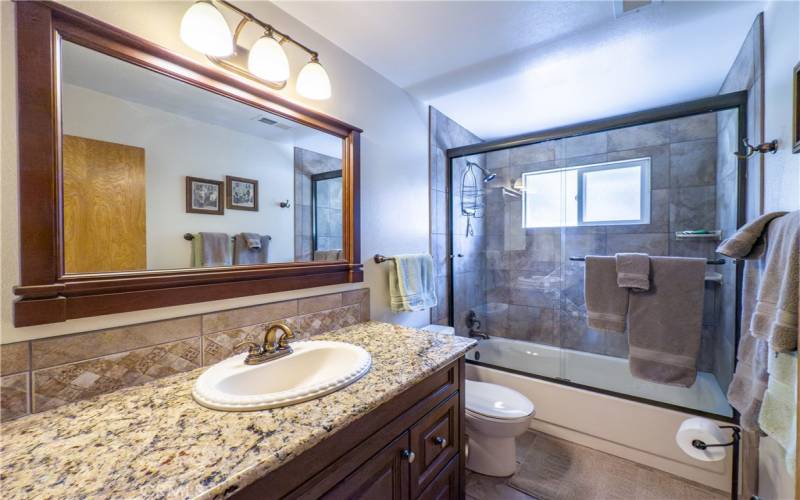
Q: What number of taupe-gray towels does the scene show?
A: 6